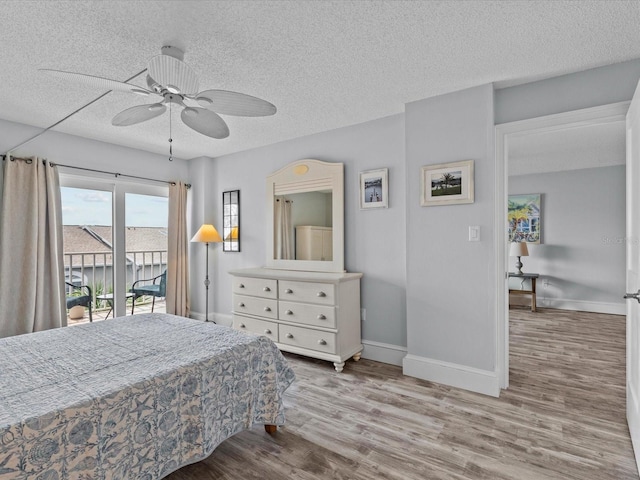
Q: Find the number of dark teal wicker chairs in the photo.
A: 2